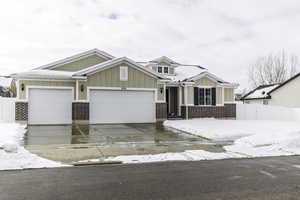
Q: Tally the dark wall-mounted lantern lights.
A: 3